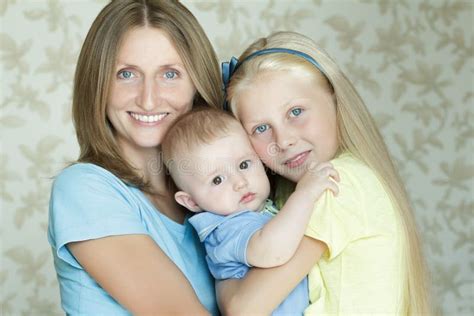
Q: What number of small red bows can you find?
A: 0